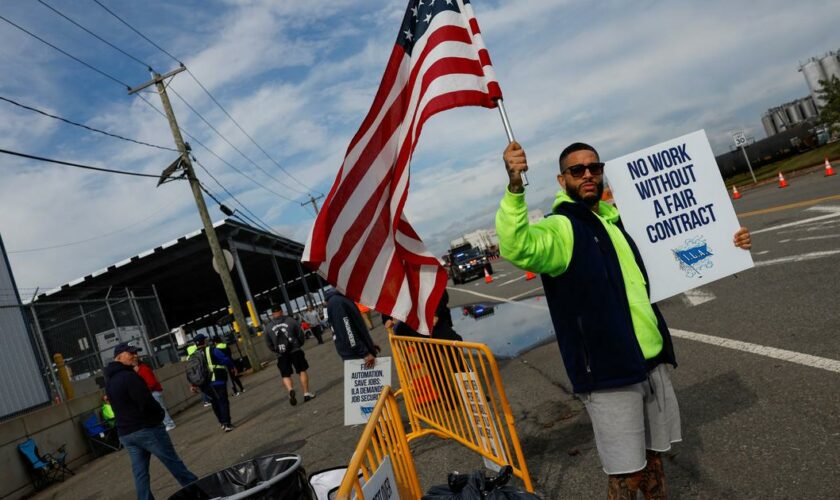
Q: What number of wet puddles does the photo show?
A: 1